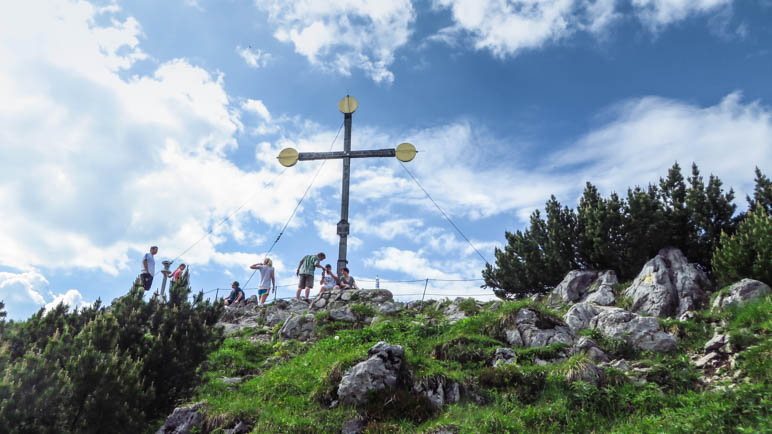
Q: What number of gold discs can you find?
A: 3